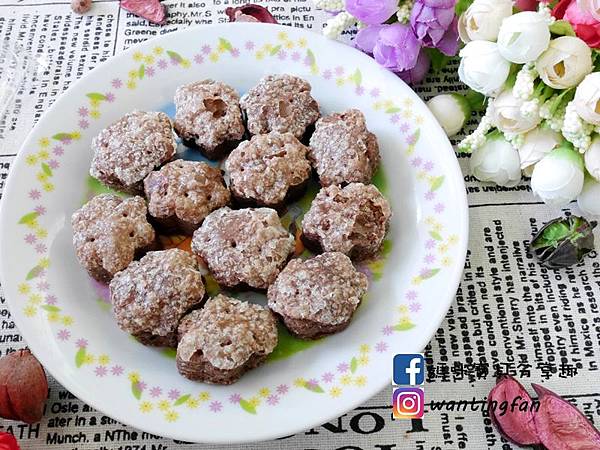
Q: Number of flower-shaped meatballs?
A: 12